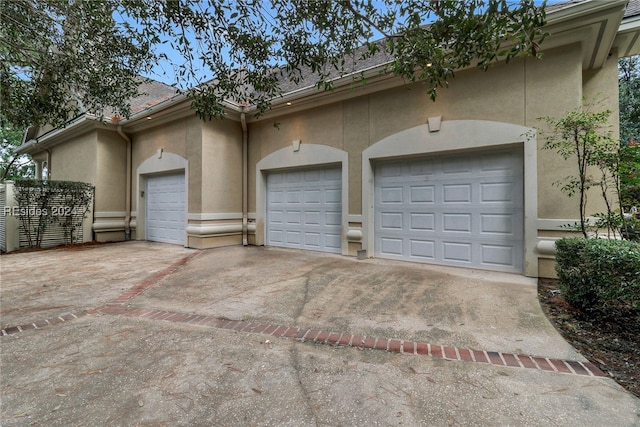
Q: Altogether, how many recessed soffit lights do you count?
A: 3